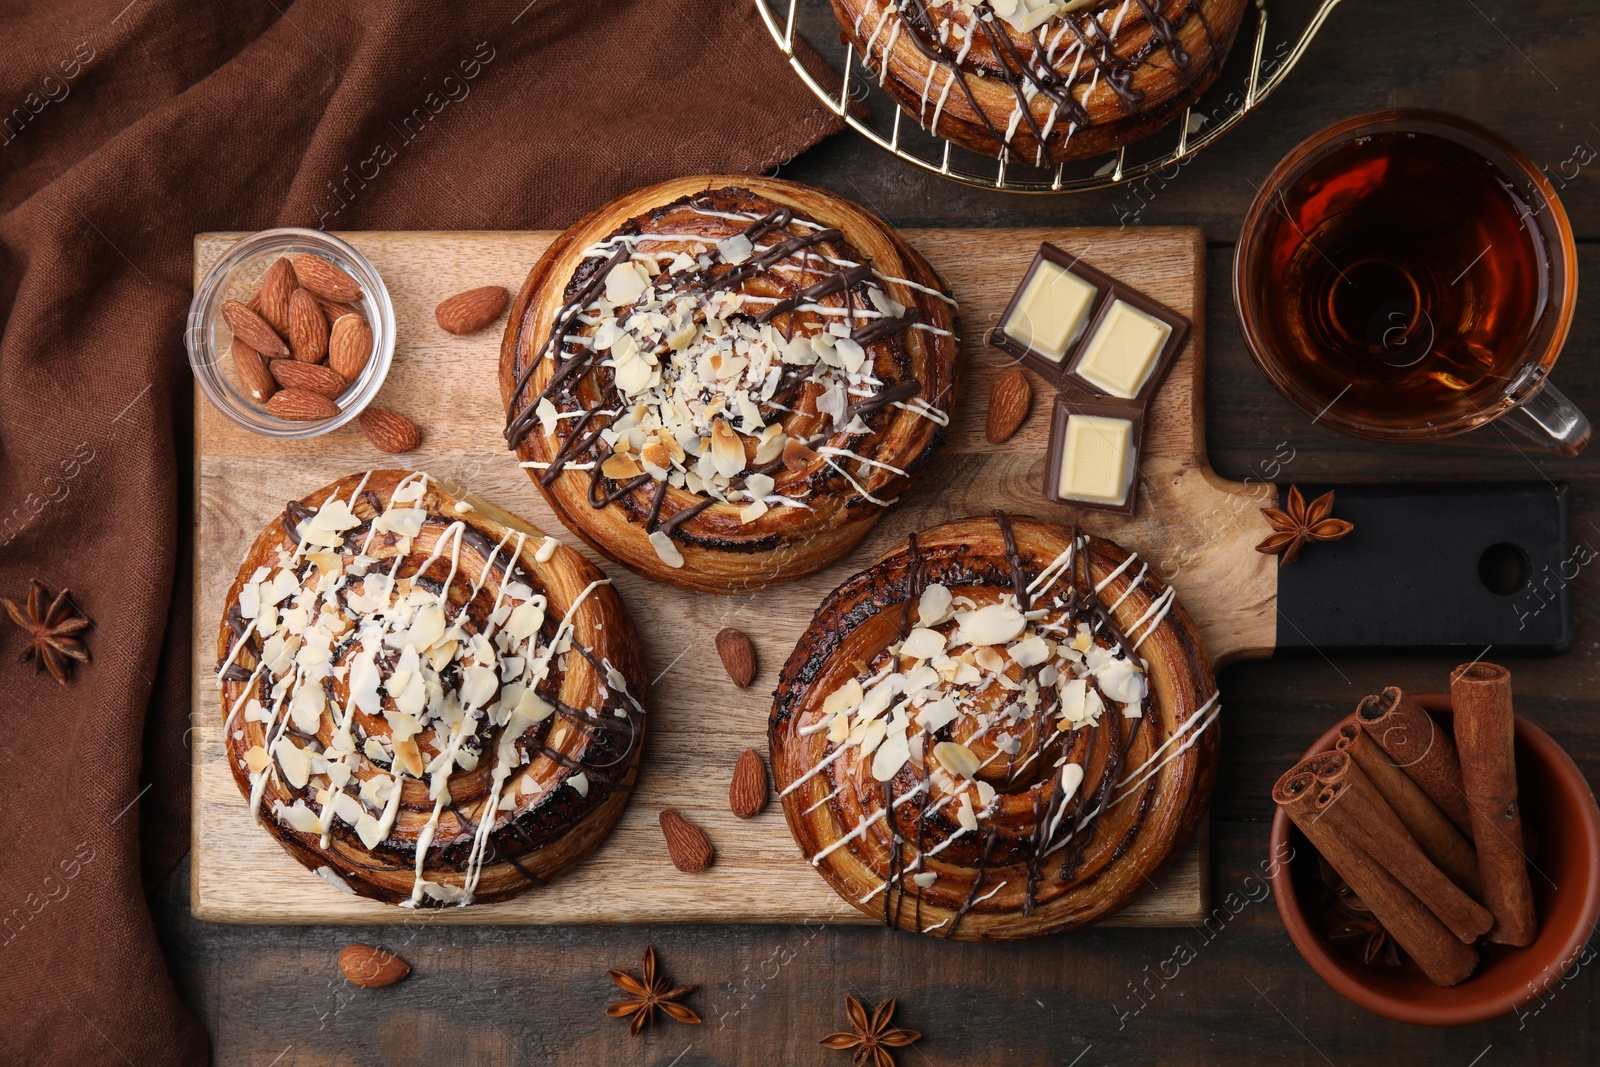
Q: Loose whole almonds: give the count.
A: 7